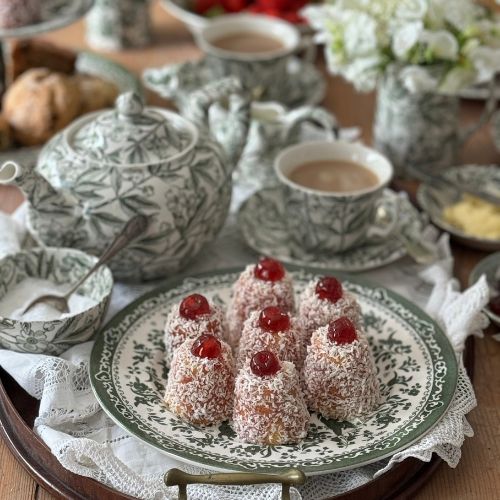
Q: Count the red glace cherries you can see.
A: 7